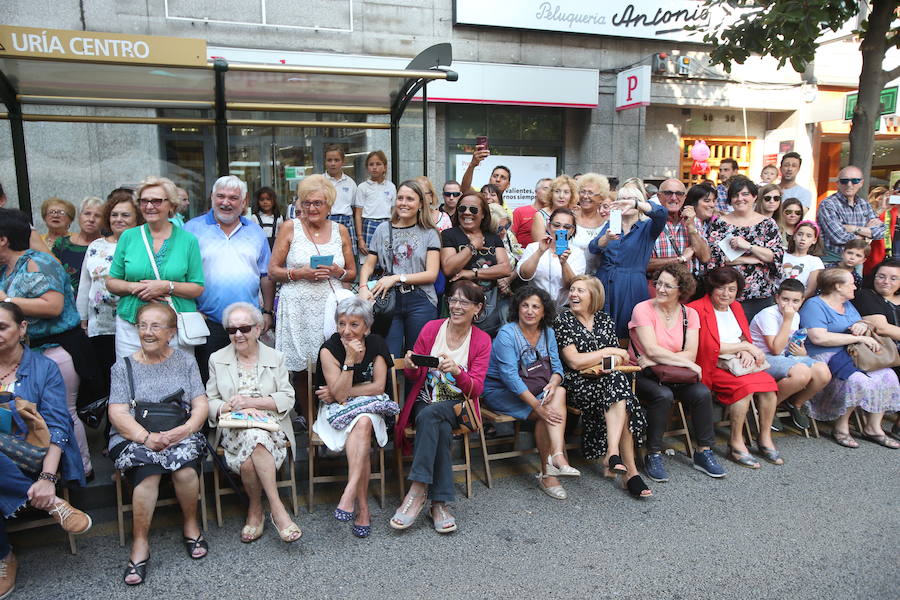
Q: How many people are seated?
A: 12